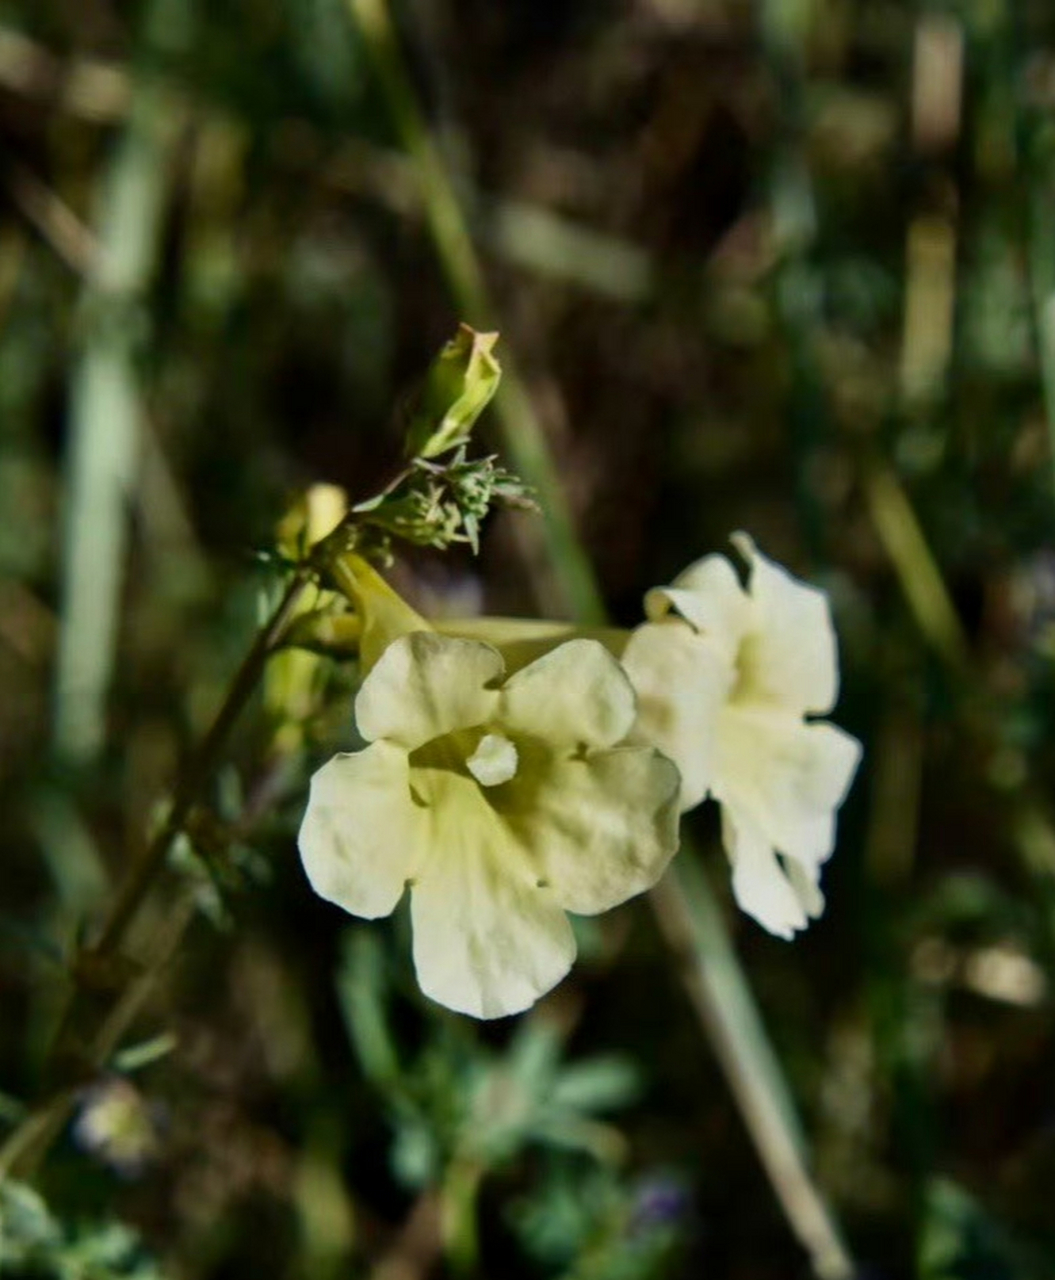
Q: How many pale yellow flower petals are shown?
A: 10